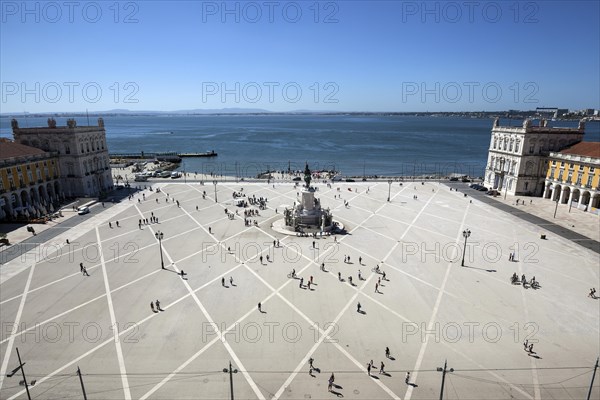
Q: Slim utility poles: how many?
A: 5